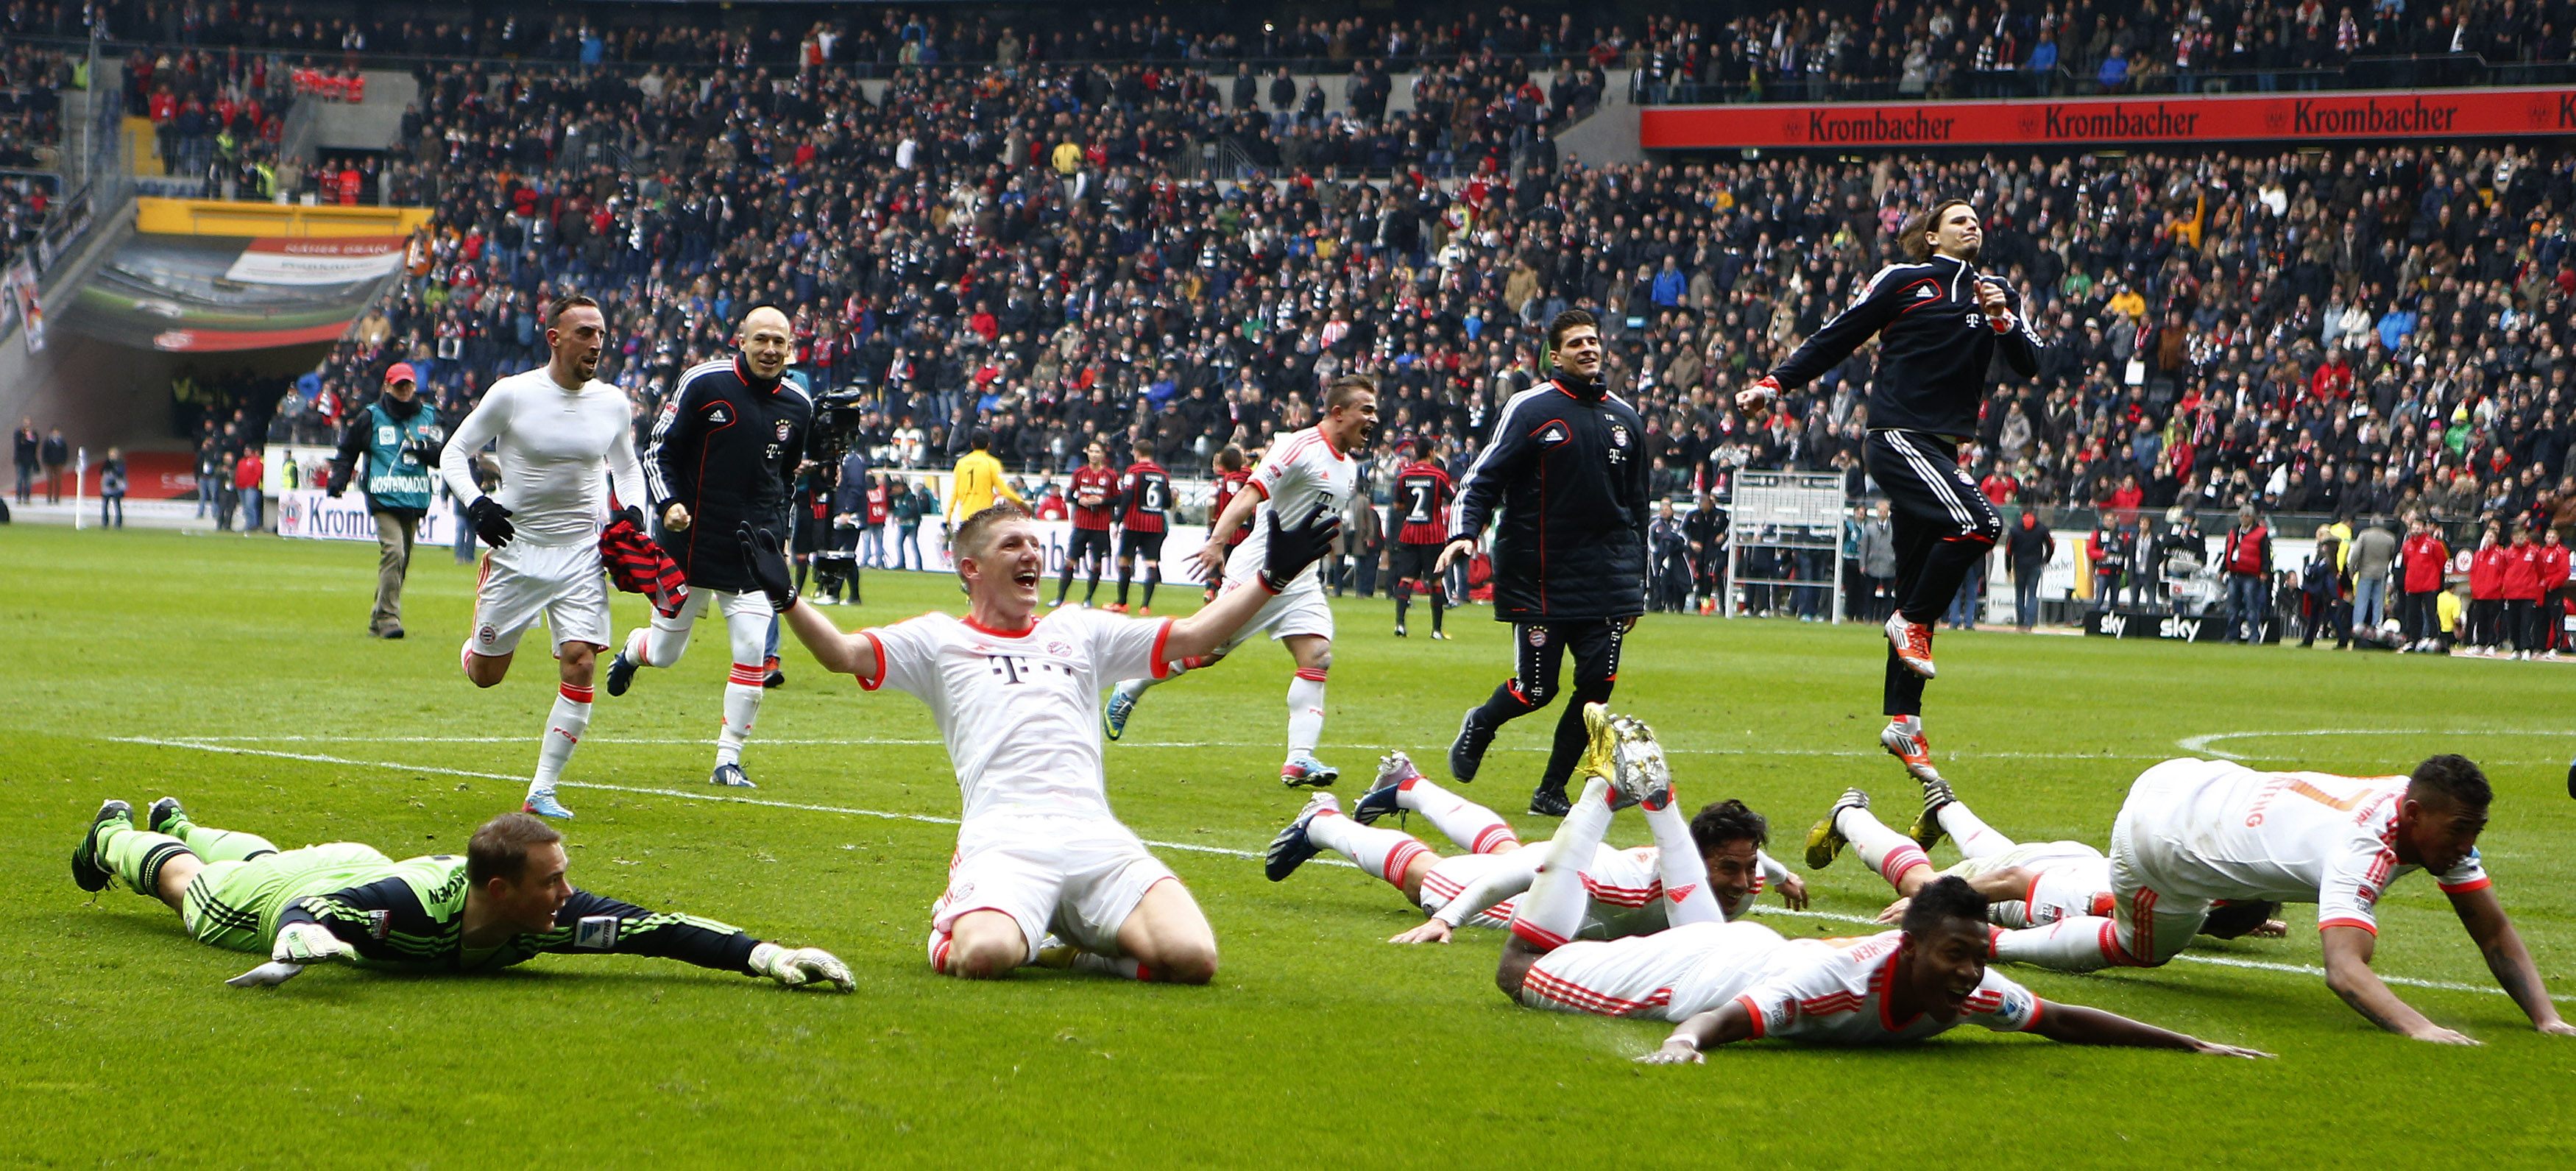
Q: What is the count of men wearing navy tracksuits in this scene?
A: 3